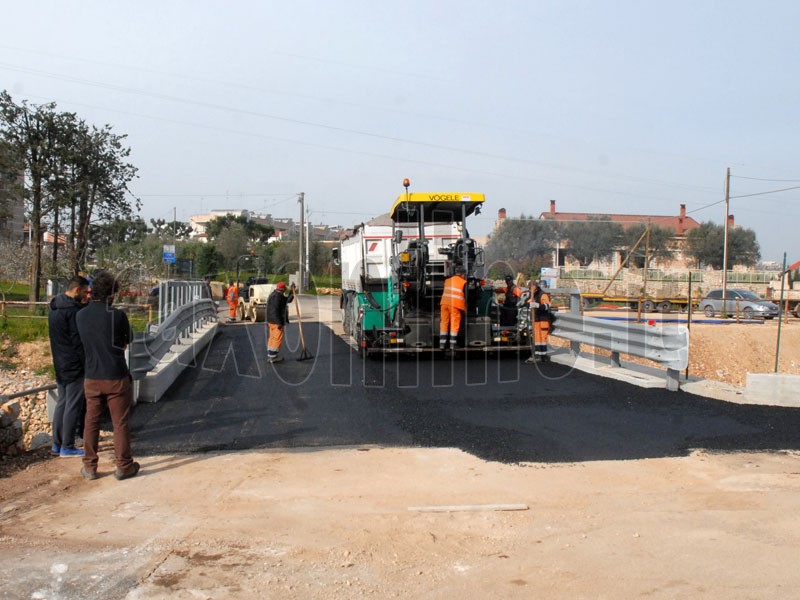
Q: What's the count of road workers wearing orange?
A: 5